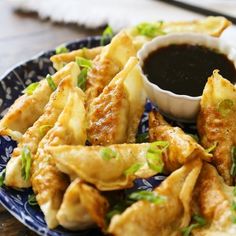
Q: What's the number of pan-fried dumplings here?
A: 13